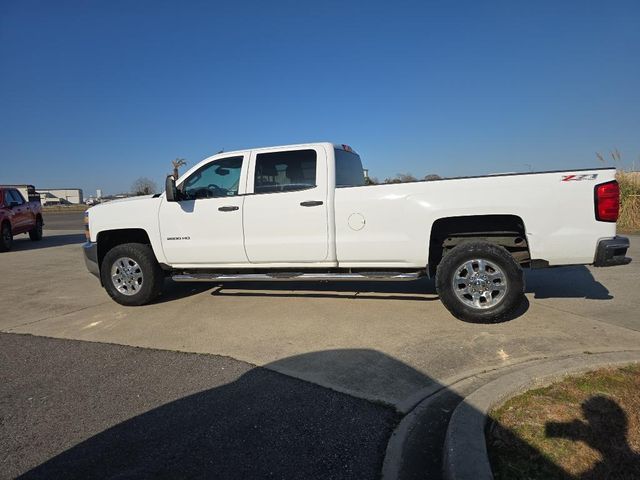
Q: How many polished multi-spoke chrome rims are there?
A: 2